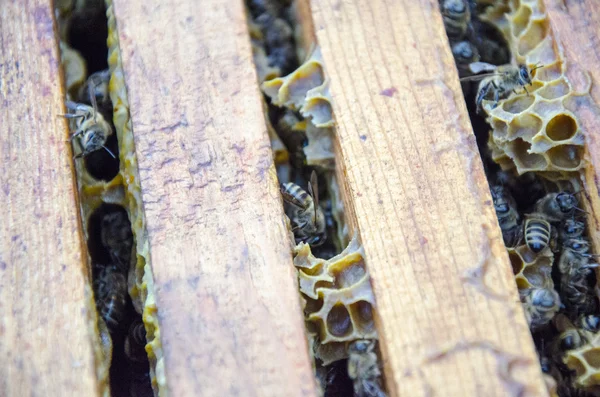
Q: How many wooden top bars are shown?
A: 4